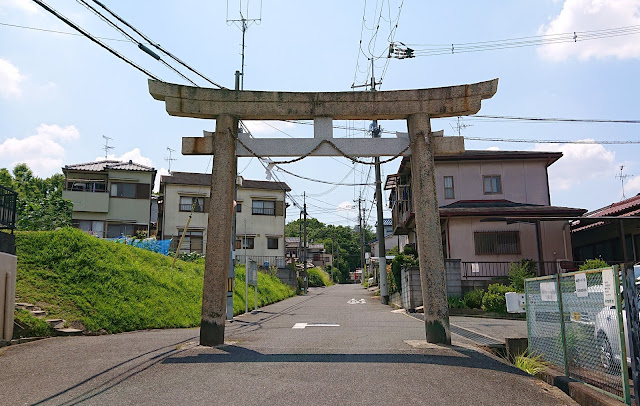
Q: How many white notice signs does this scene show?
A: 3